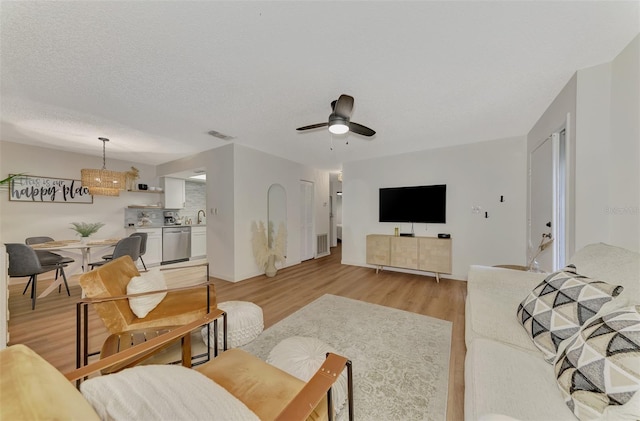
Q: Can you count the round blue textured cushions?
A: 0